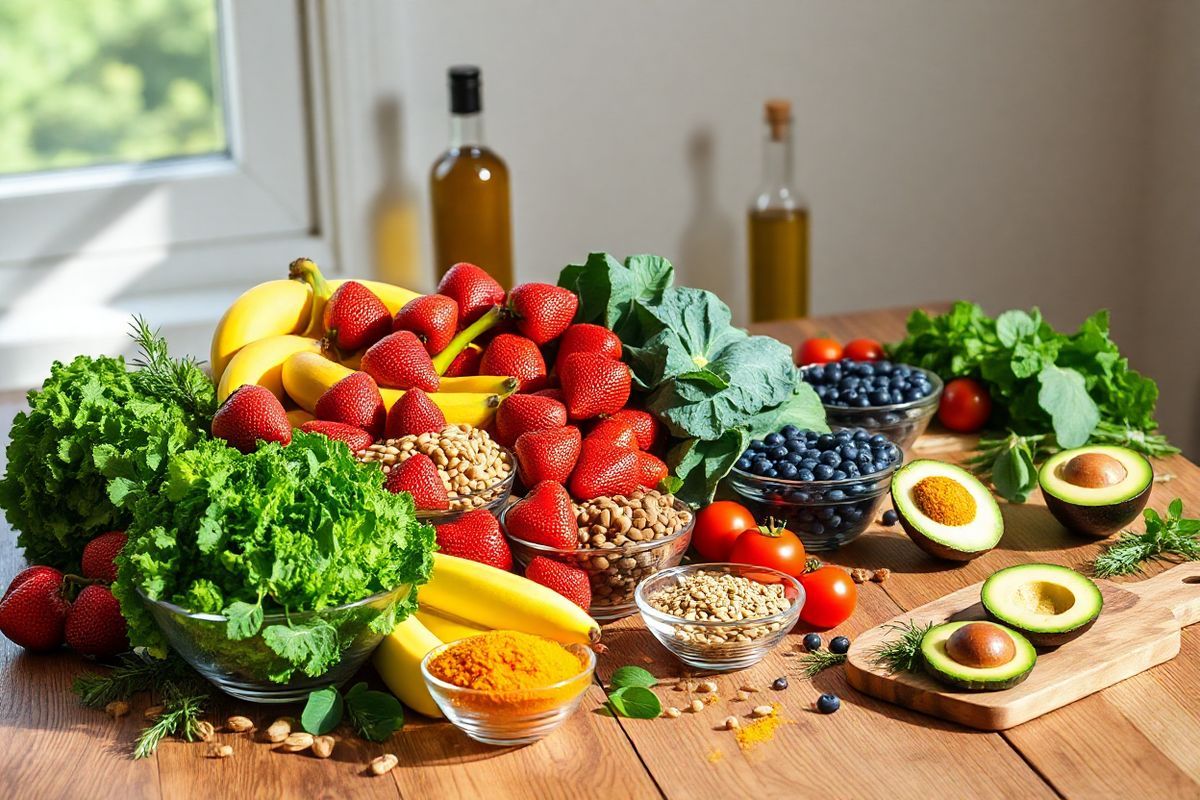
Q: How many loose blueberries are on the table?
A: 5